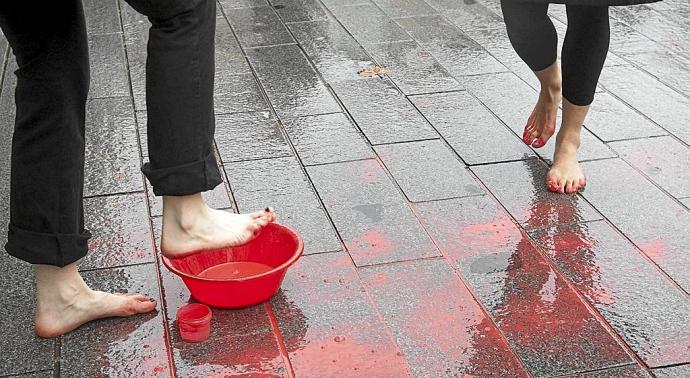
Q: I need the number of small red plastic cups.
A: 1